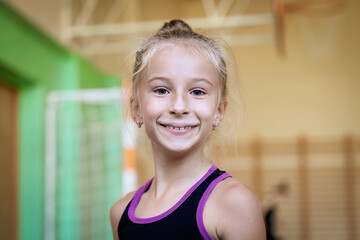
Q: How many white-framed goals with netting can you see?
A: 1